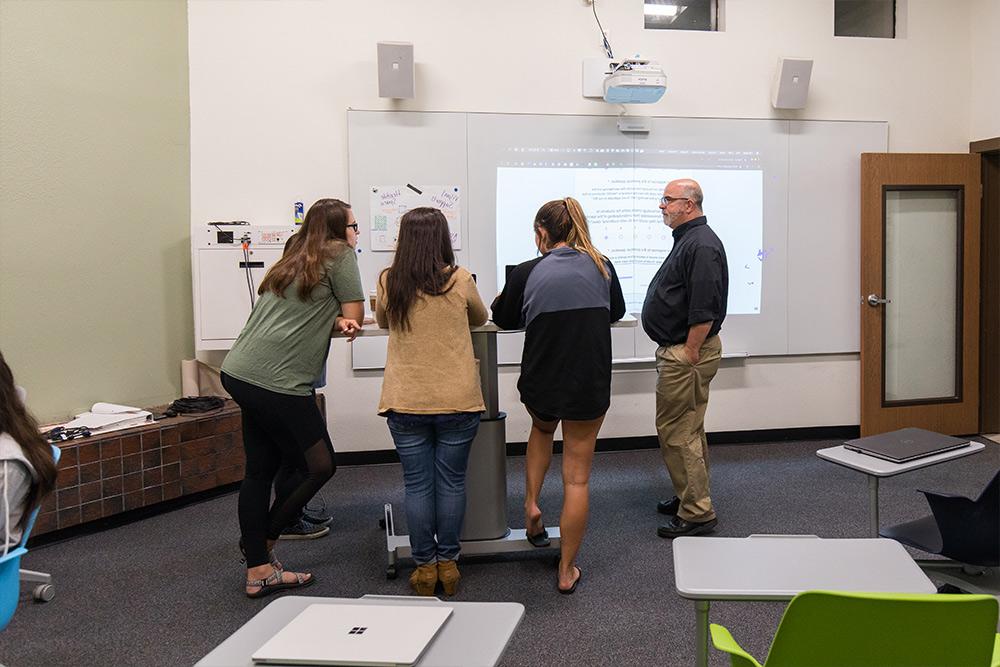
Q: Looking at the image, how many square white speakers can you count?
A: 2